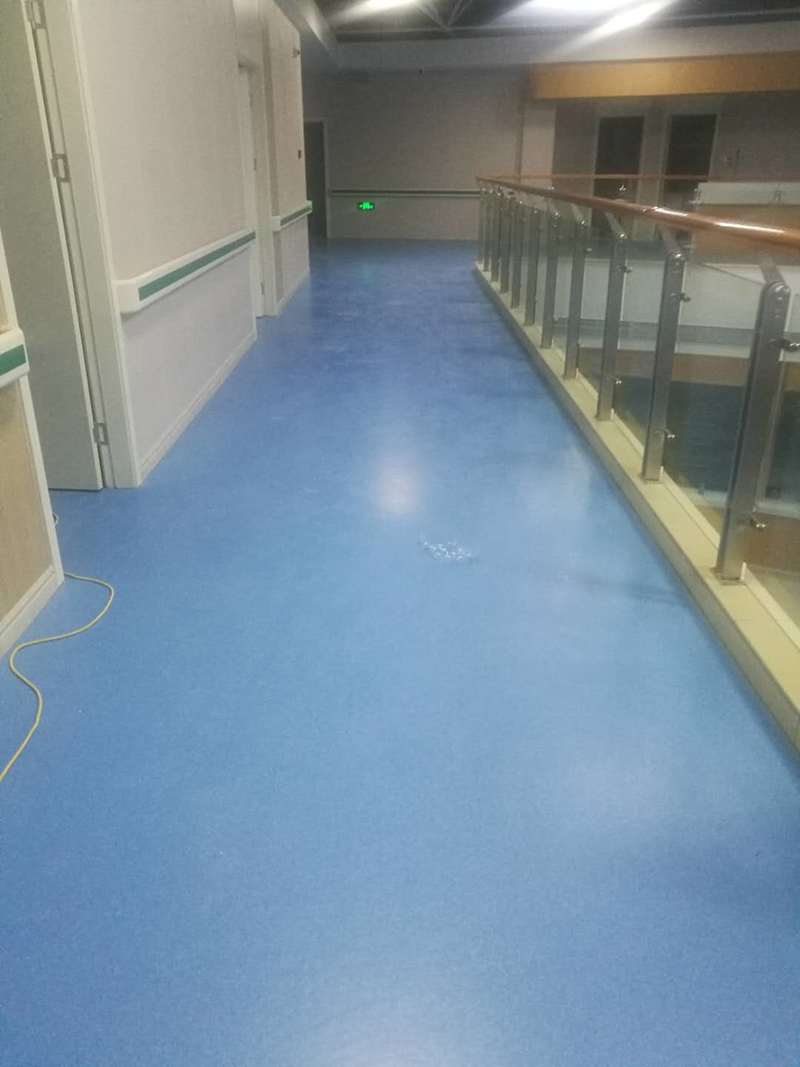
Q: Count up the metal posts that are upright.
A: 11